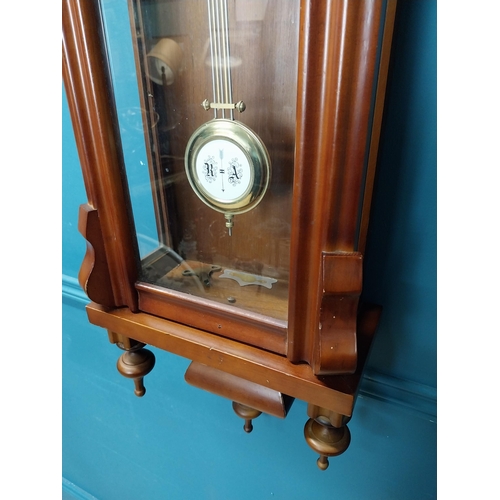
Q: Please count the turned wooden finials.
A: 3